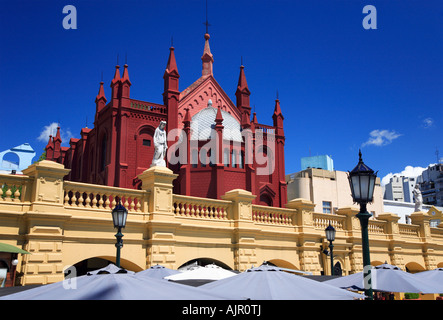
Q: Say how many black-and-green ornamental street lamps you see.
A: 3